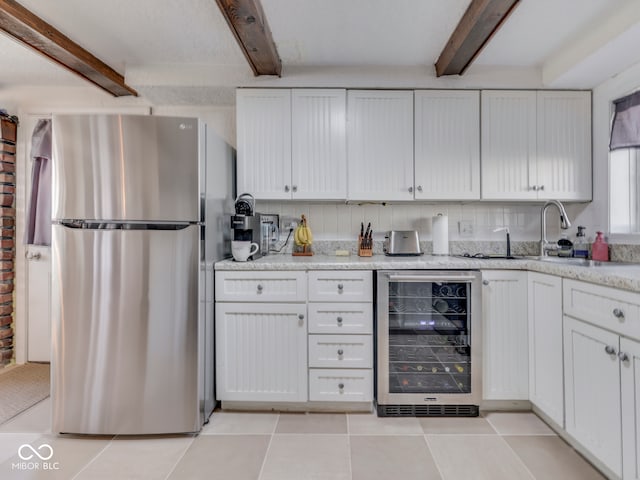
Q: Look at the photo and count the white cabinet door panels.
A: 11